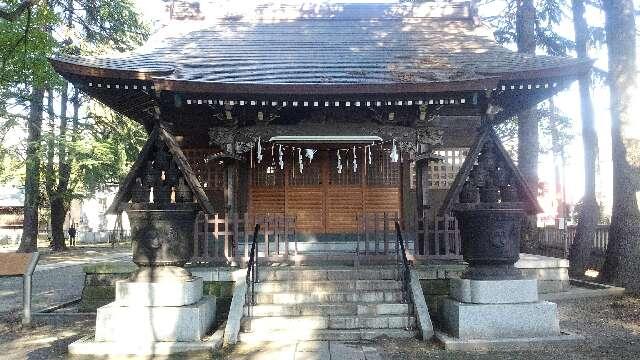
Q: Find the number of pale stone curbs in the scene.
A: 2